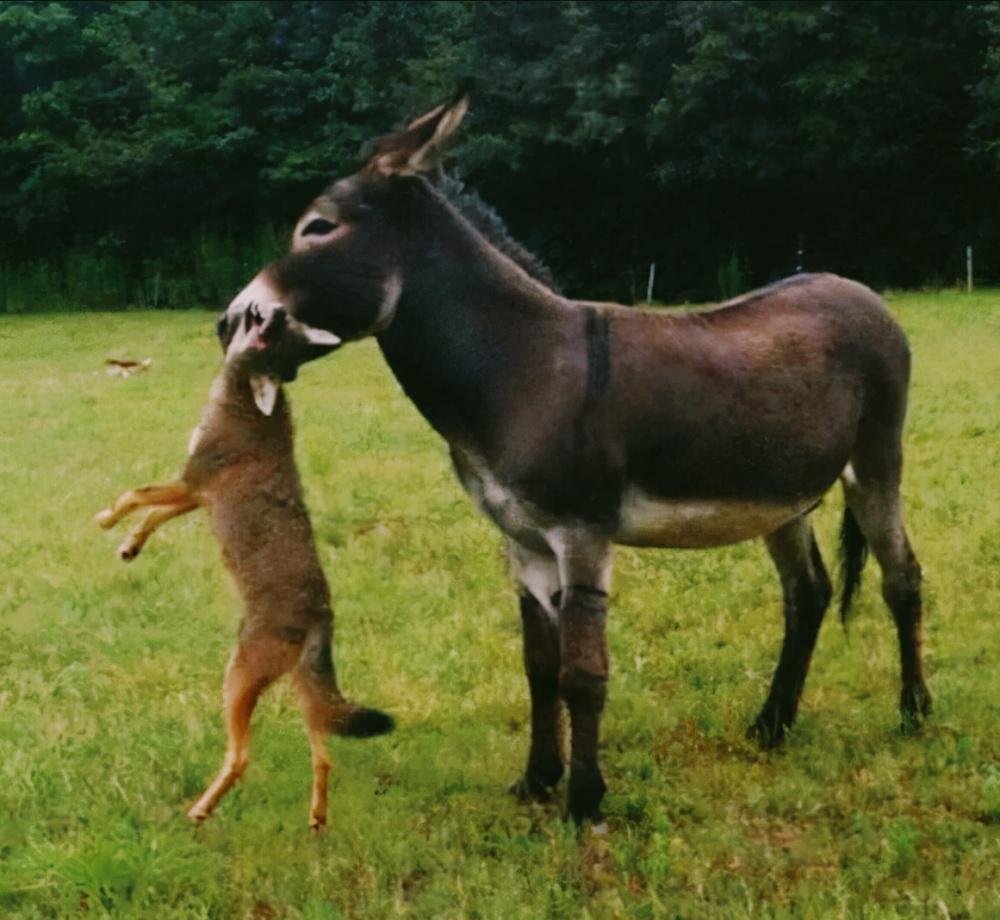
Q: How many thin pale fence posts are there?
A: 2